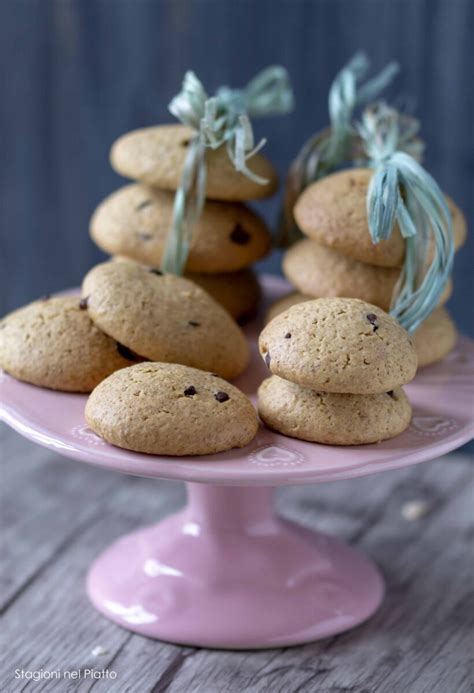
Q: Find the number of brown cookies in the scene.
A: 11